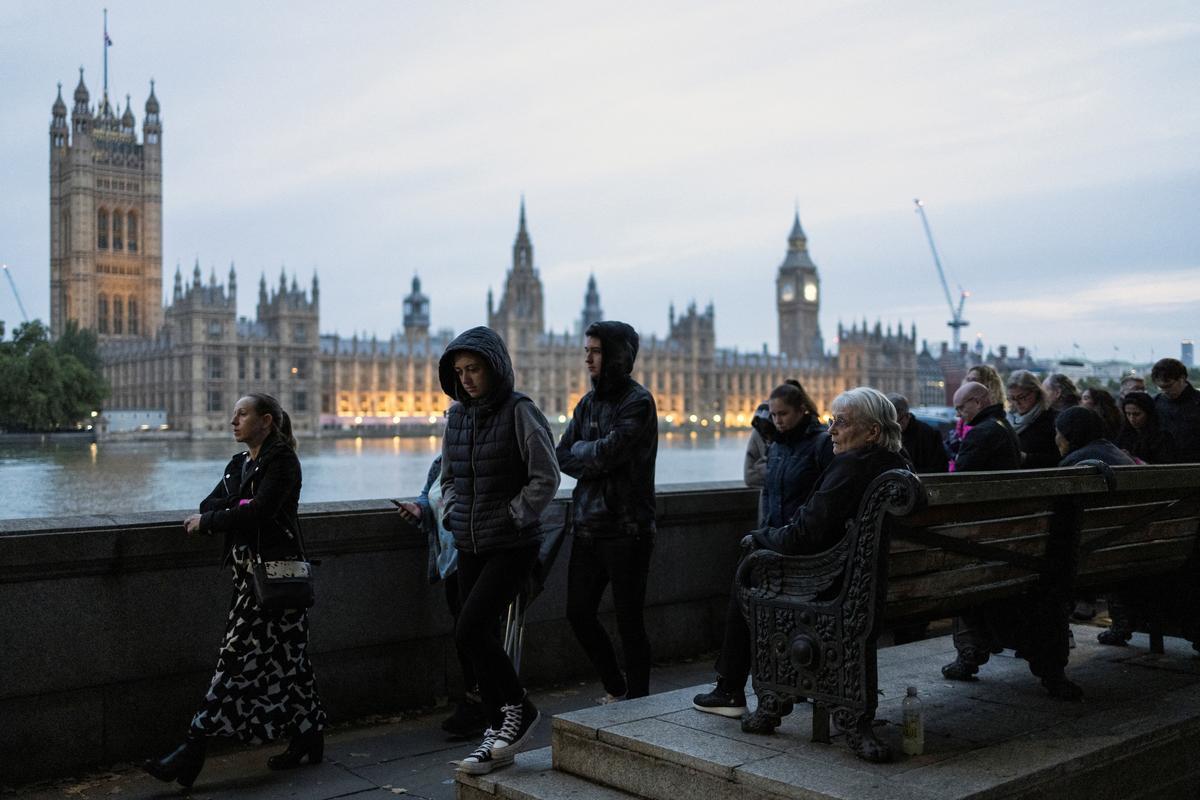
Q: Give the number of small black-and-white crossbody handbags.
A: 1